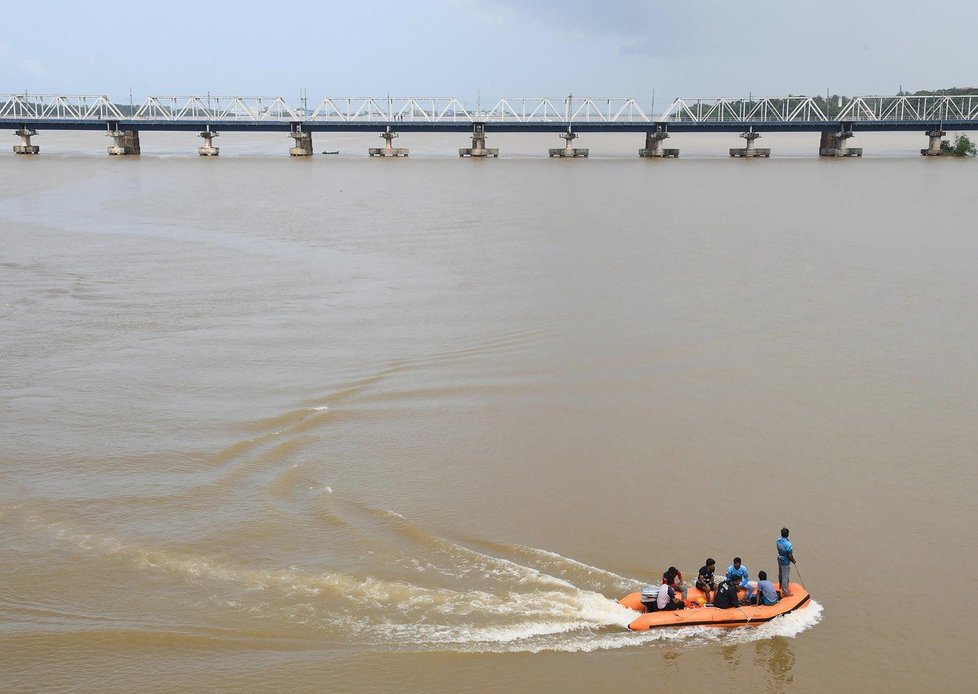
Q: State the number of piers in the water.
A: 11